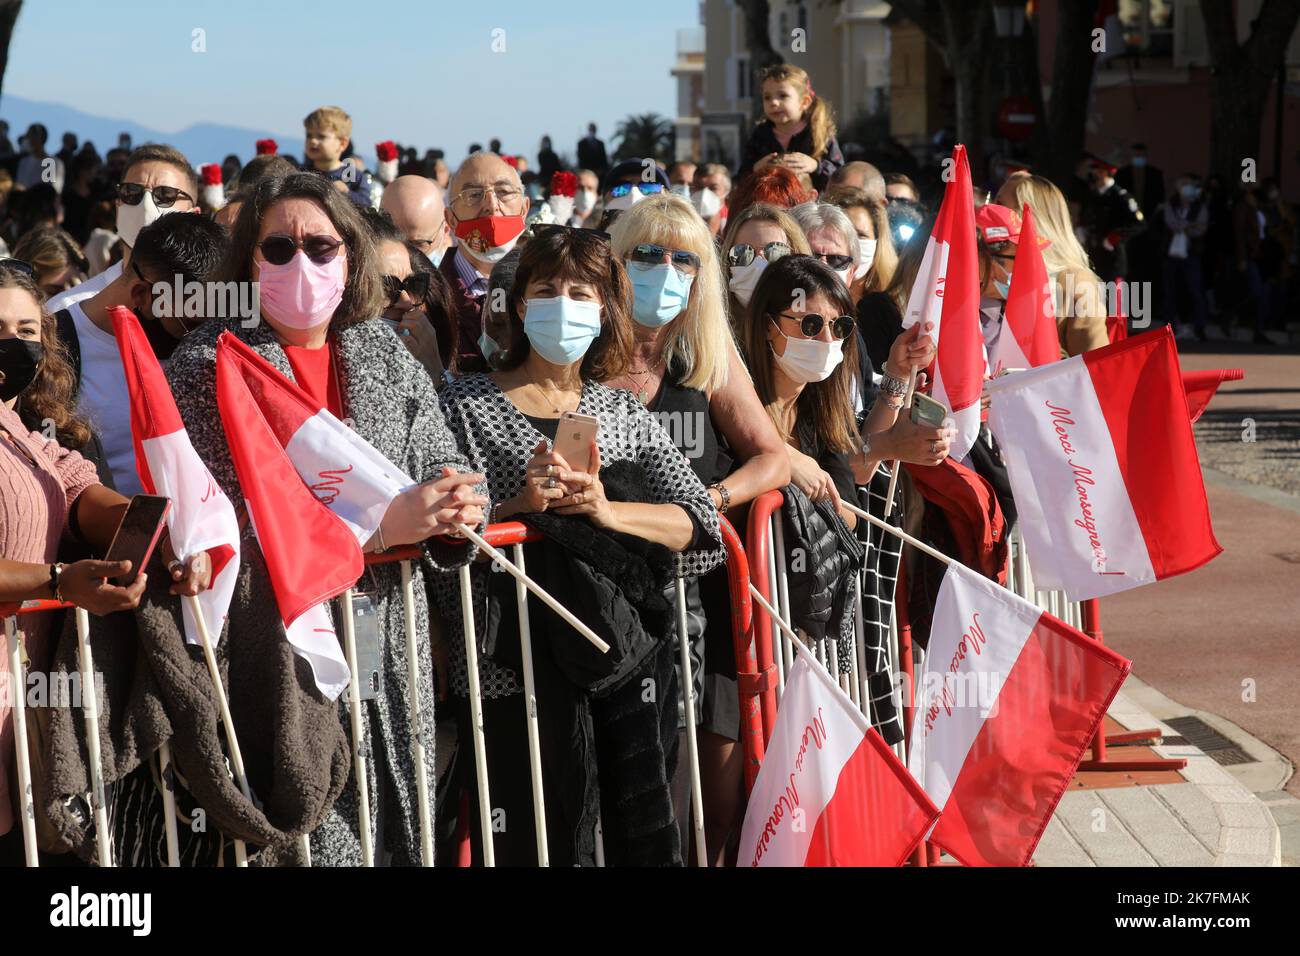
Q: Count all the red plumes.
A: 5